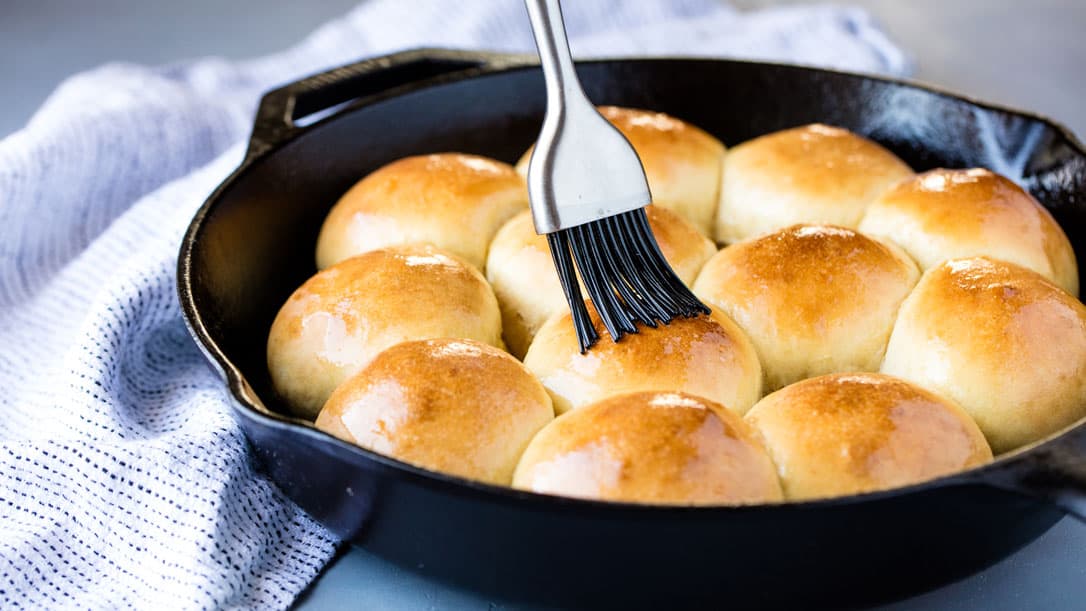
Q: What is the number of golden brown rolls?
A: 12